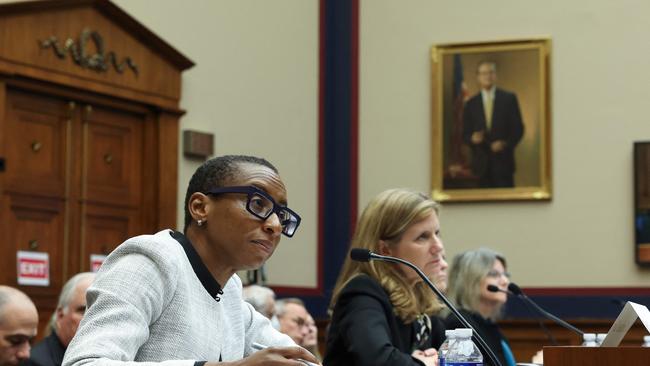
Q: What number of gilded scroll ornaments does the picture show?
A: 1